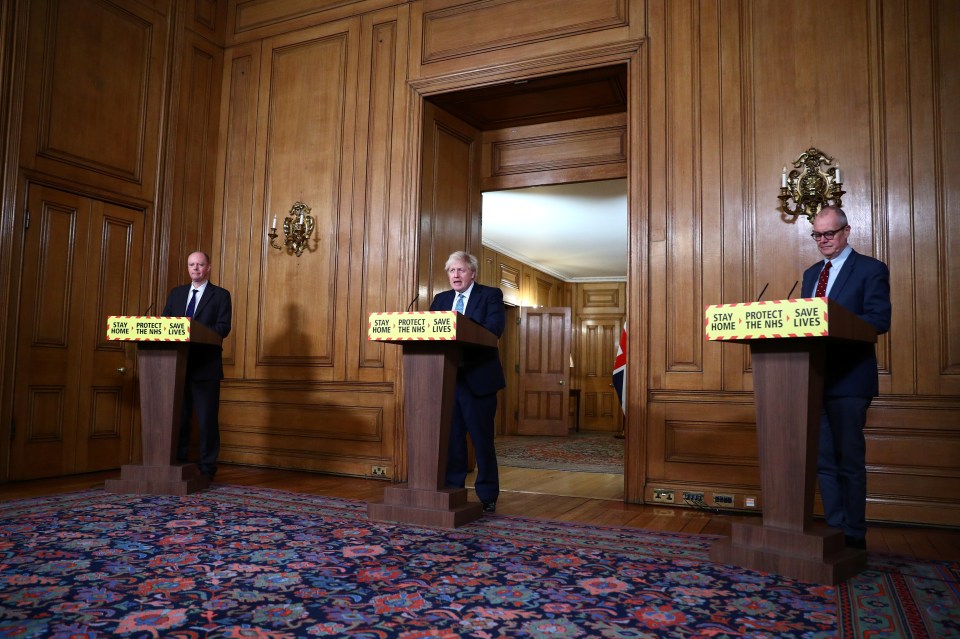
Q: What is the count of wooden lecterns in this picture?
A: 3